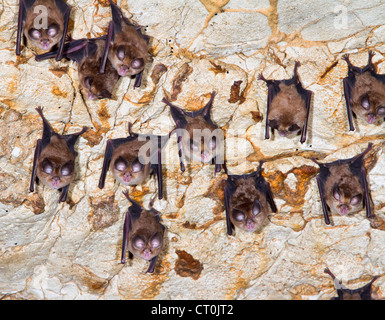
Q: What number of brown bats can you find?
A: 12